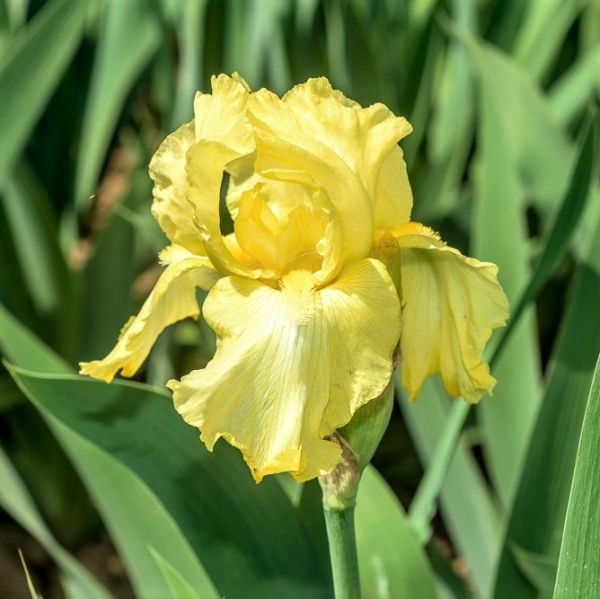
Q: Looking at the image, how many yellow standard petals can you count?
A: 3